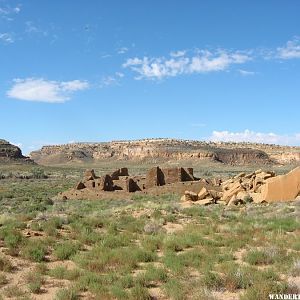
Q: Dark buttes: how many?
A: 1